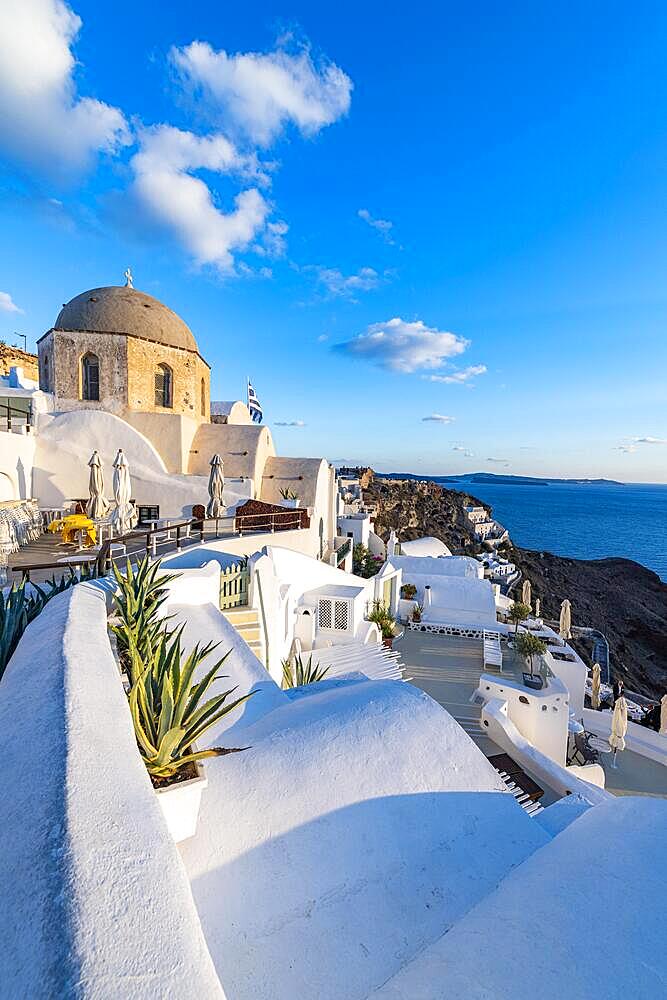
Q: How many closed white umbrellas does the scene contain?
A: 9